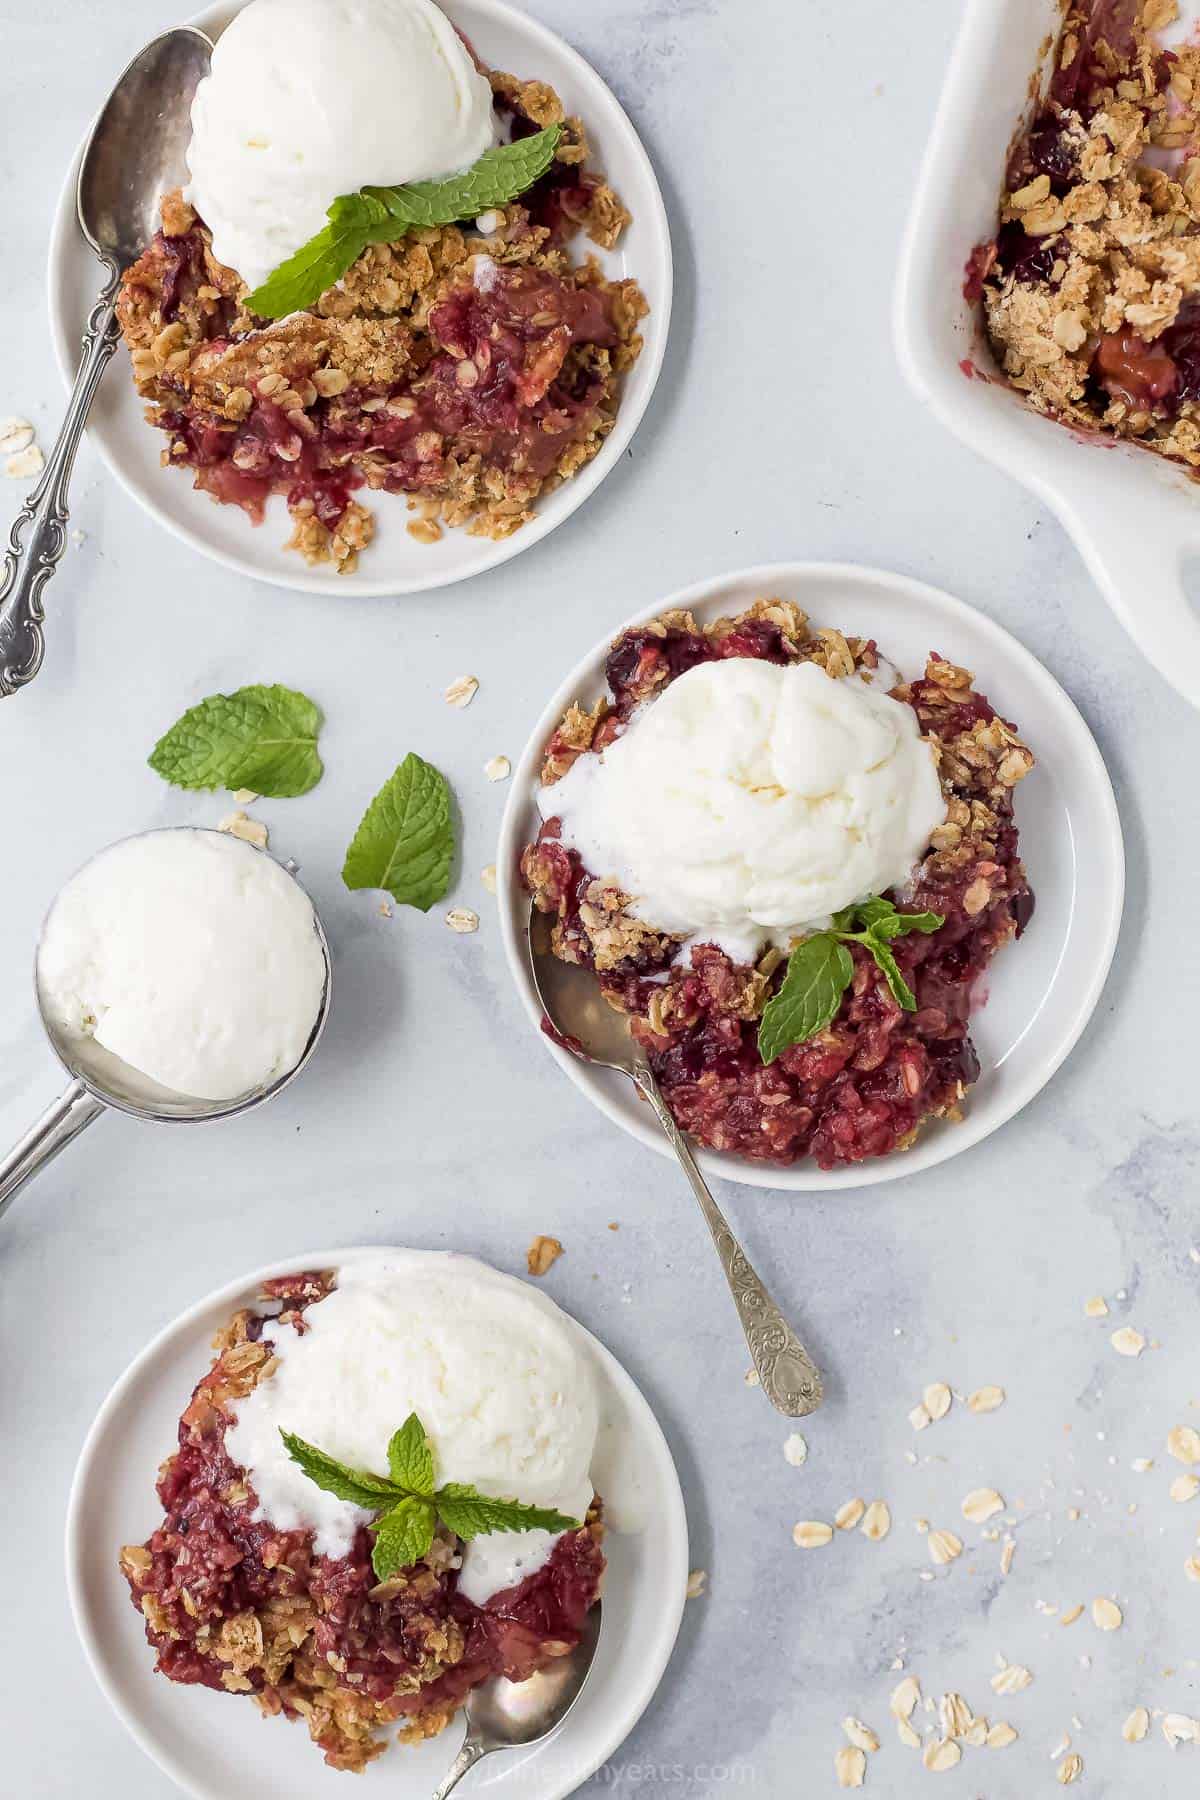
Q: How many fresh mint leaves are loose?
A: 2